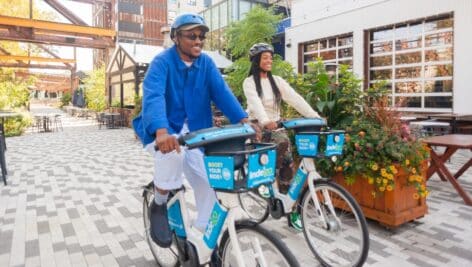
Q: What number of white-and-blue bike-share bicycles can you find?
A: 2